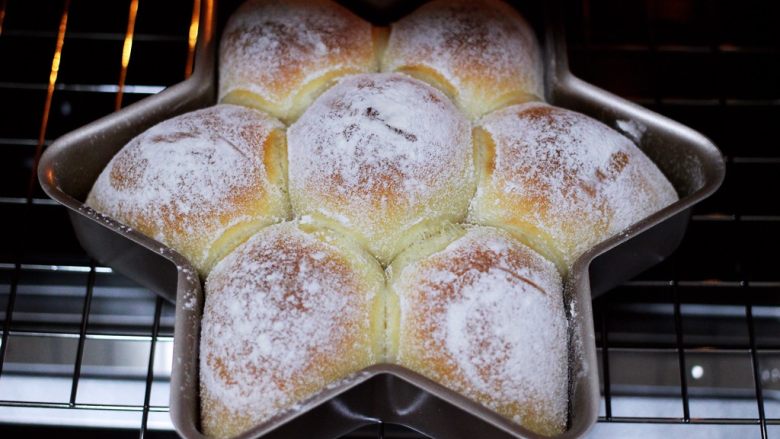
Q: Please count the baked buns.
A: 7